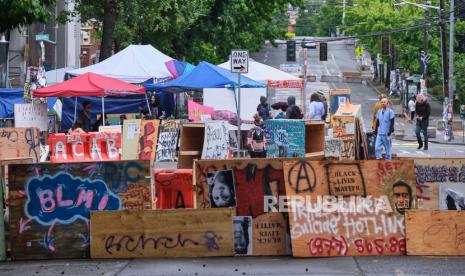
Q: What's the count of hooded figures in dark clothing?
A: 2